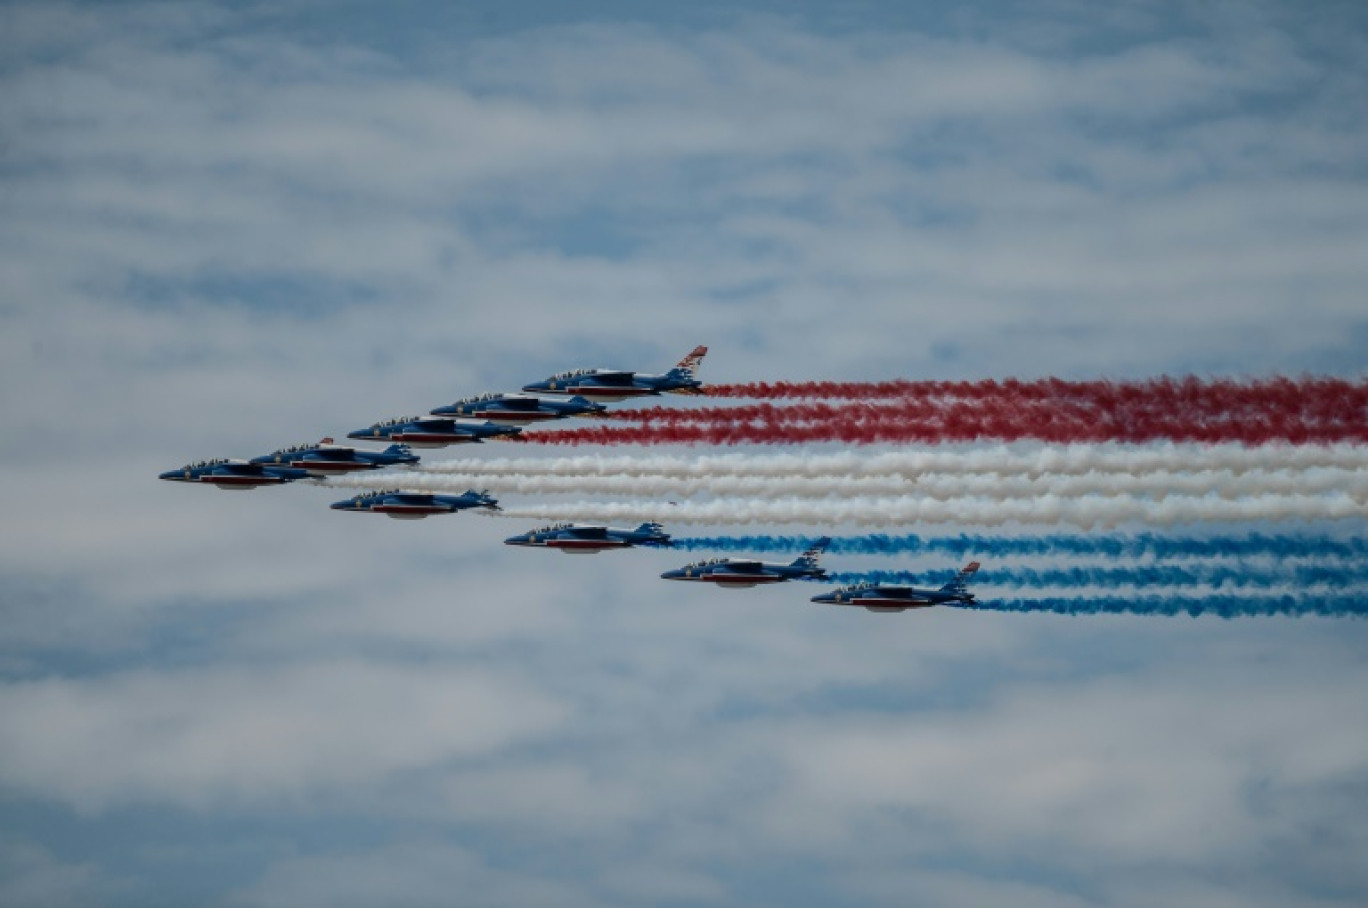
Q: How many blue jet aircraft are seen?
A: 9